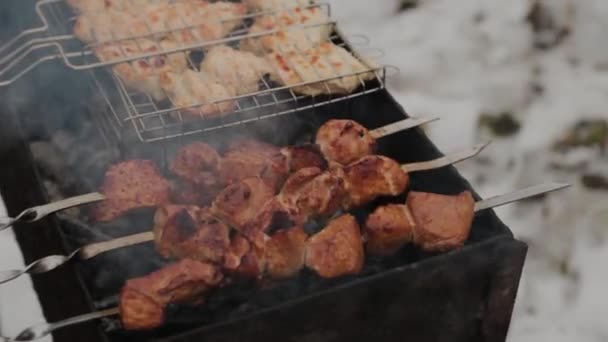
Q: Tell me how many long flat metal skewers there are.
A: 3